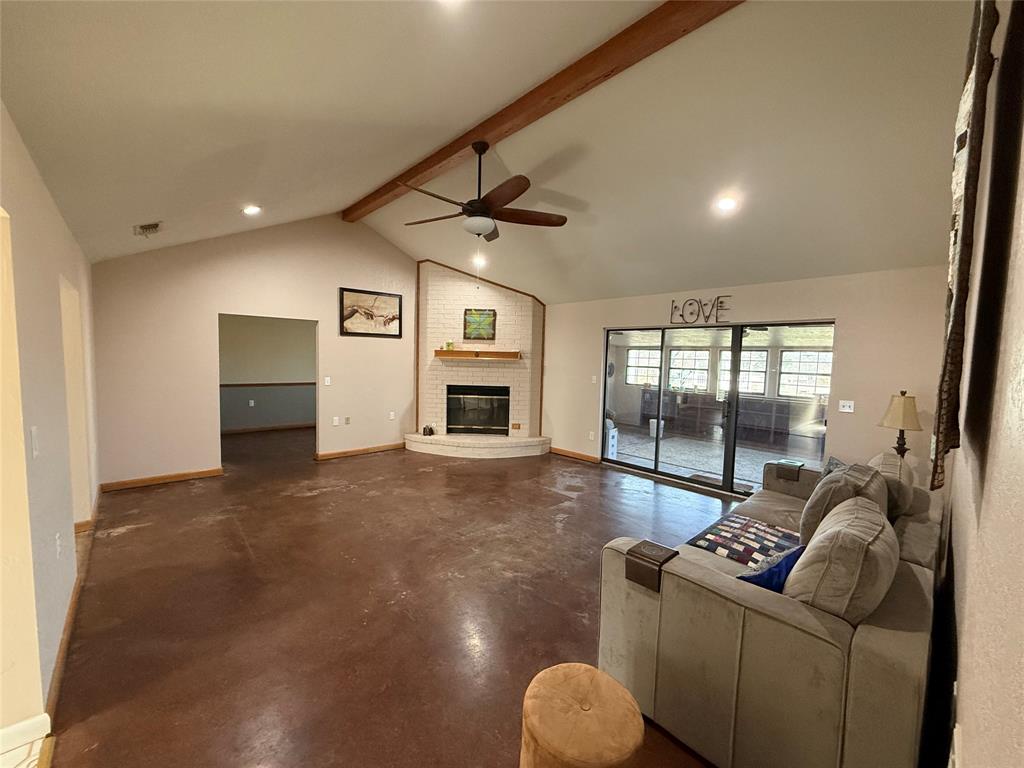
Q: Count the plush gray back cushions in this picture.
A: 3